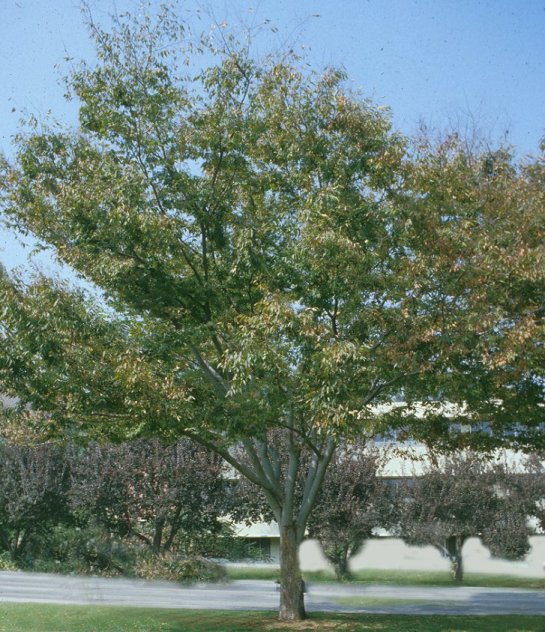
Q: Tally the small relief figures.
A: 0